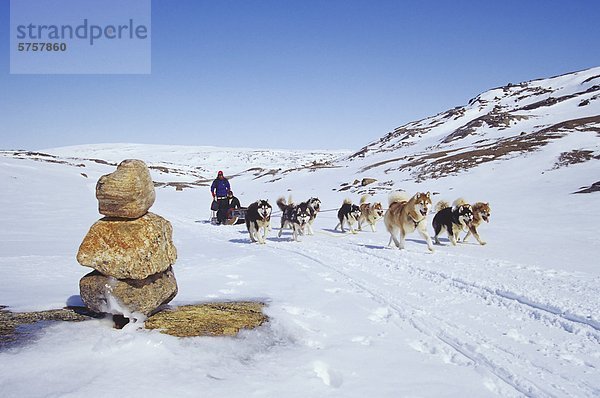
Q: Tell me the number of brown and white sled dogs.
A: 3